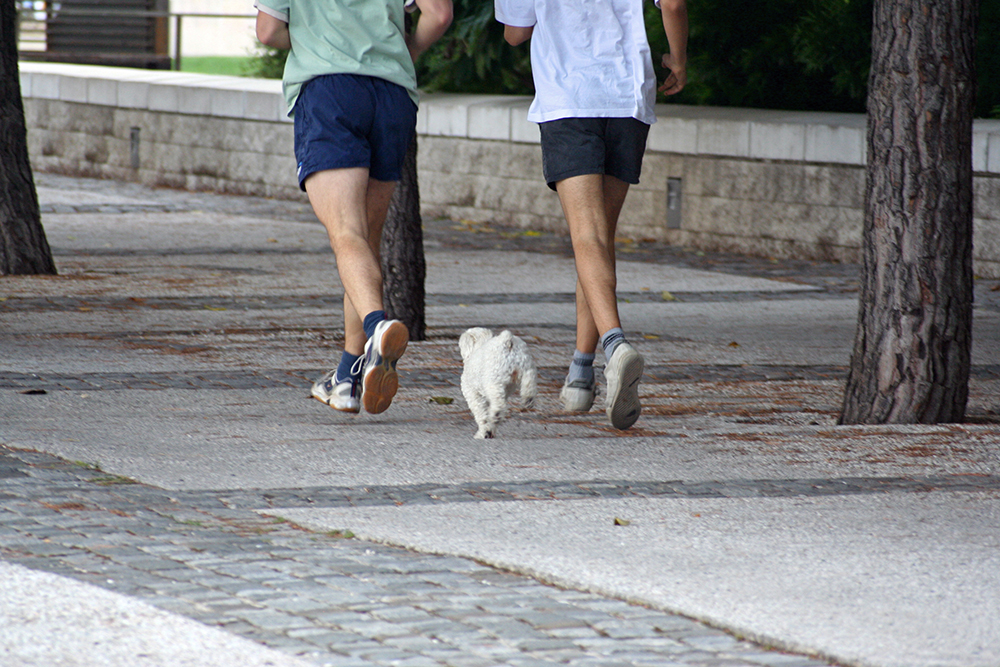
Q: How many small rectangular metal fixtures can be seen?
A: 2